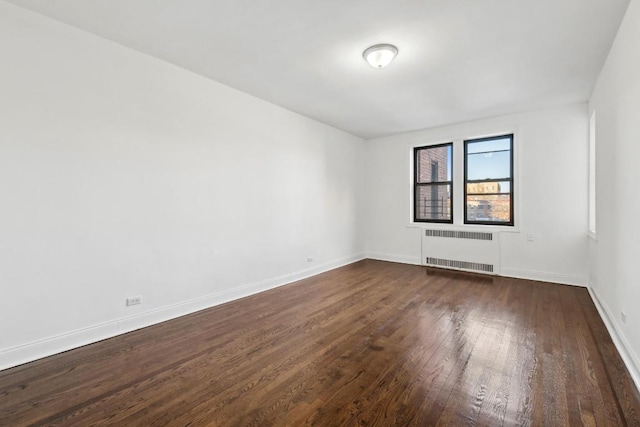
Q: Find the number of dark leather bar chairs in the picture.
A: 0